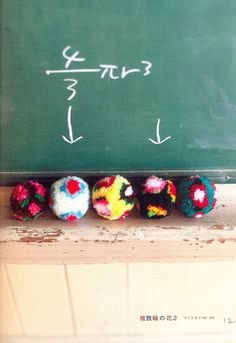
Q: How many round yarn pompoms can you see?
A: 5